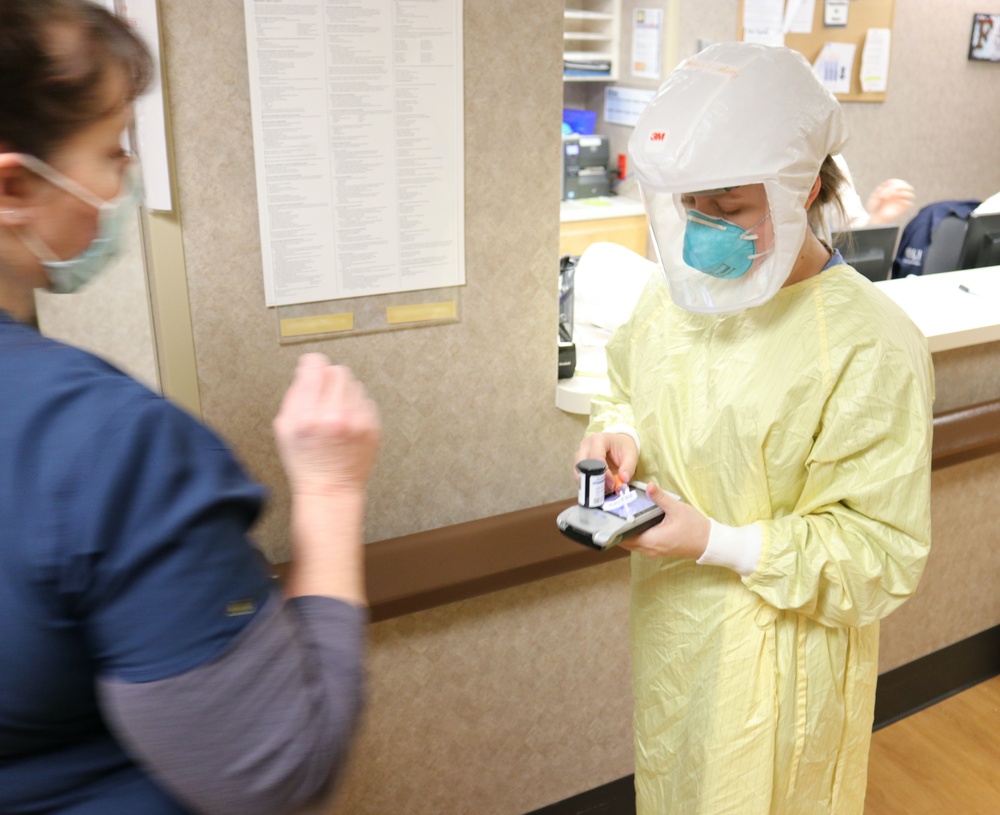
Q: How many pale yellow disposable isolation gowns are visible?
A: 1